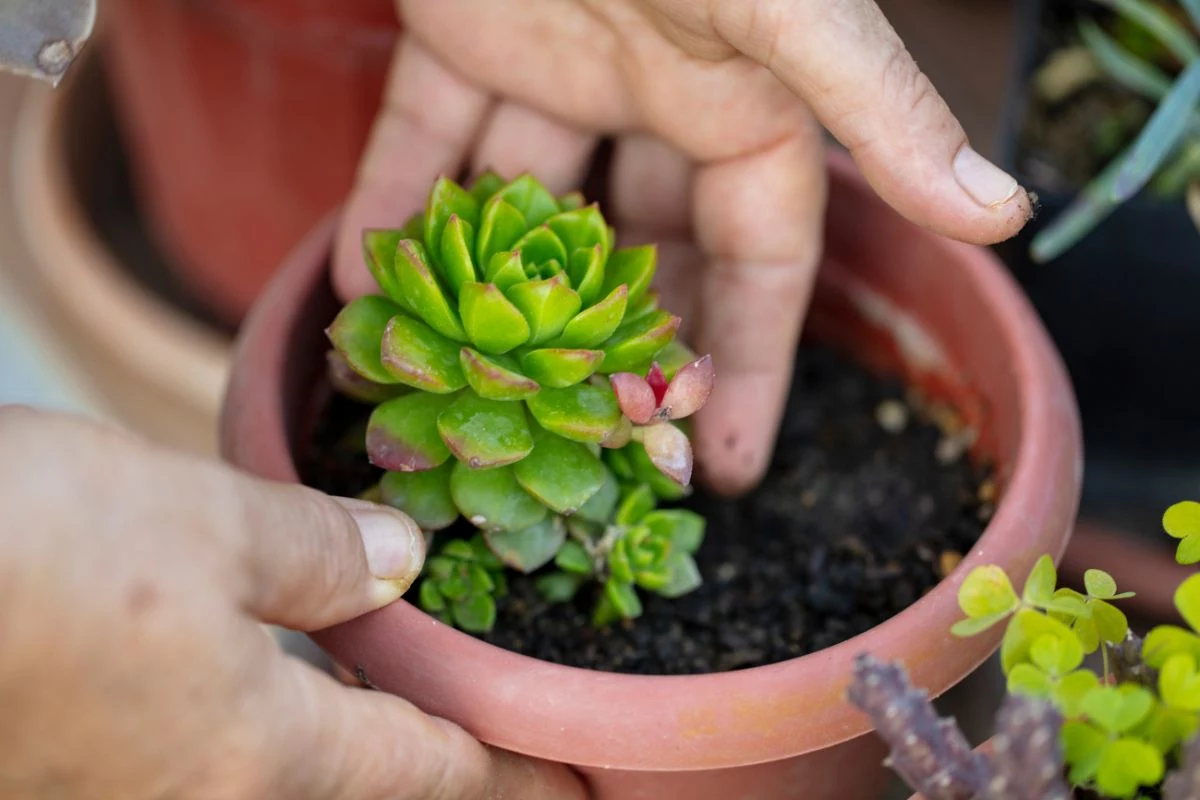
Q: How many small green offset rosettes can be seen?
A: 2